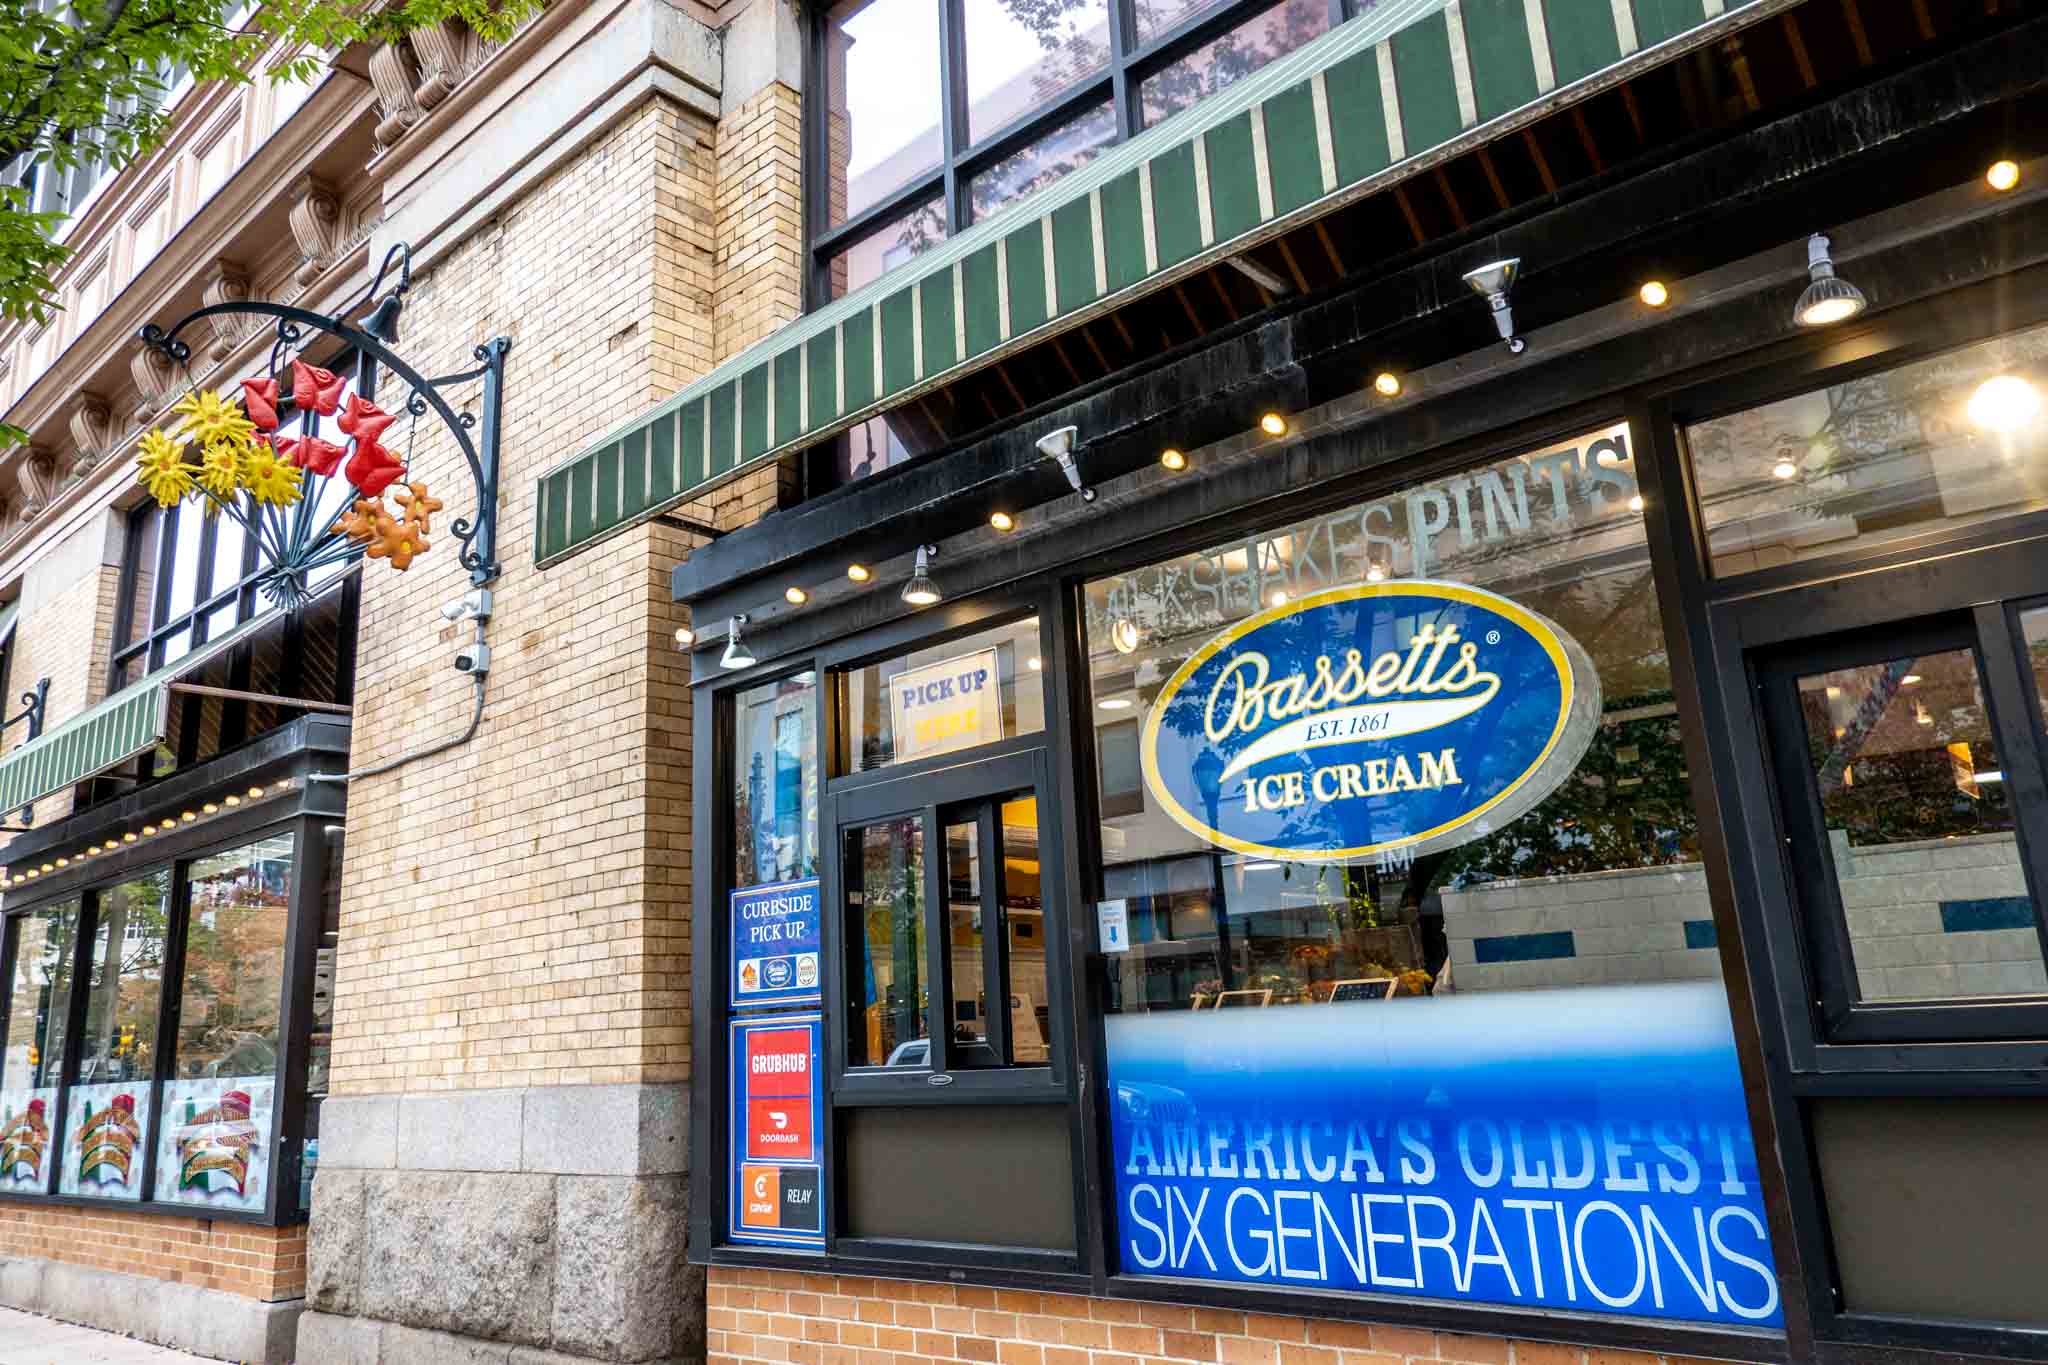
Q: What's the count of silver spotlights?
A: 5